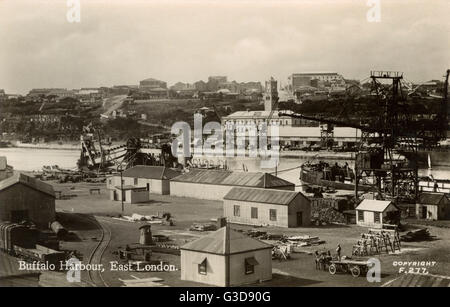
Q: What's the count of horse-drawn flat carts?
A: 1